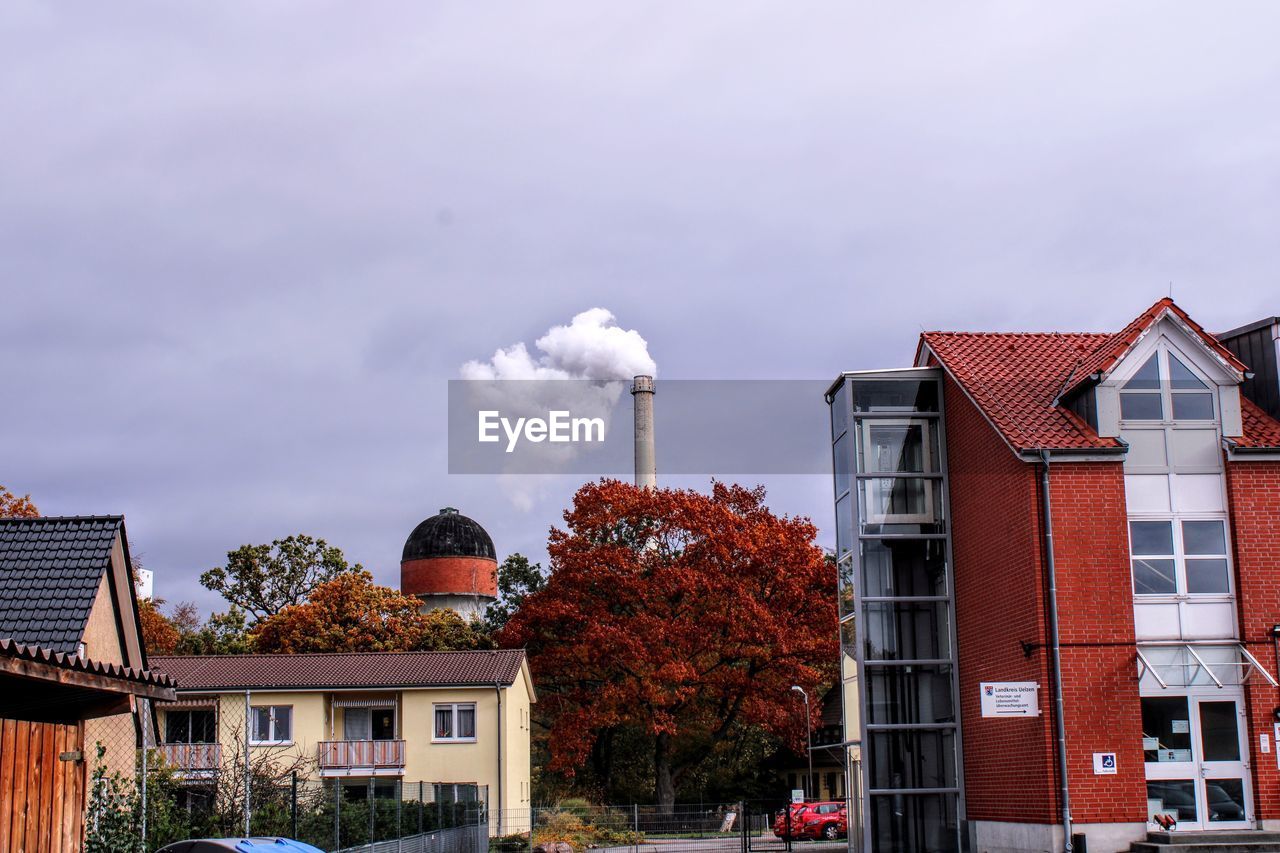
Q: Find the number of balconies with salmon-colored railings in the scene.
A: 2